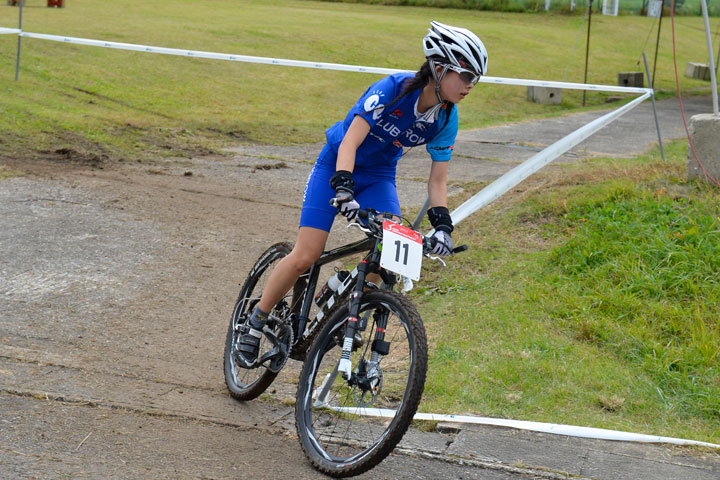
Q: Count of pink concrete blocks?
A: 0